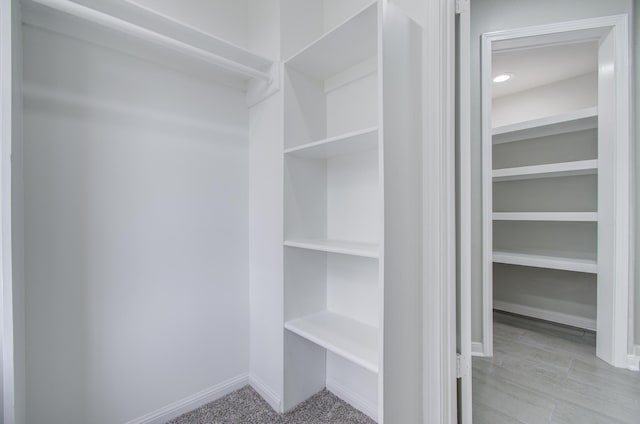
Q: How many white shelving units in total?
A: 2